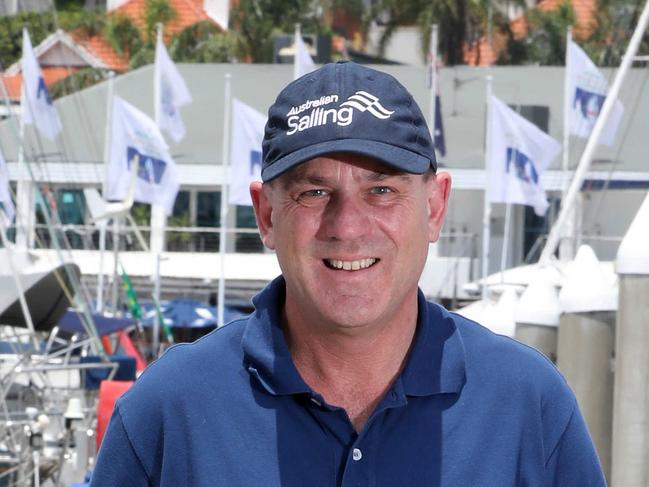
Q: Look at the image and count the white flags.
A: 8